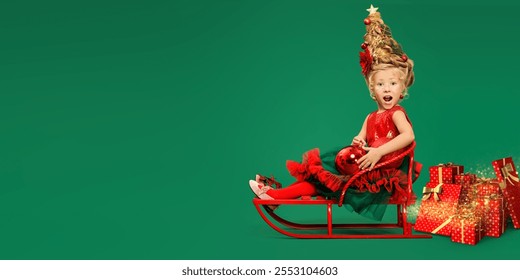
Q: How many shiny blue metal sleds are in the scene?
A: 0